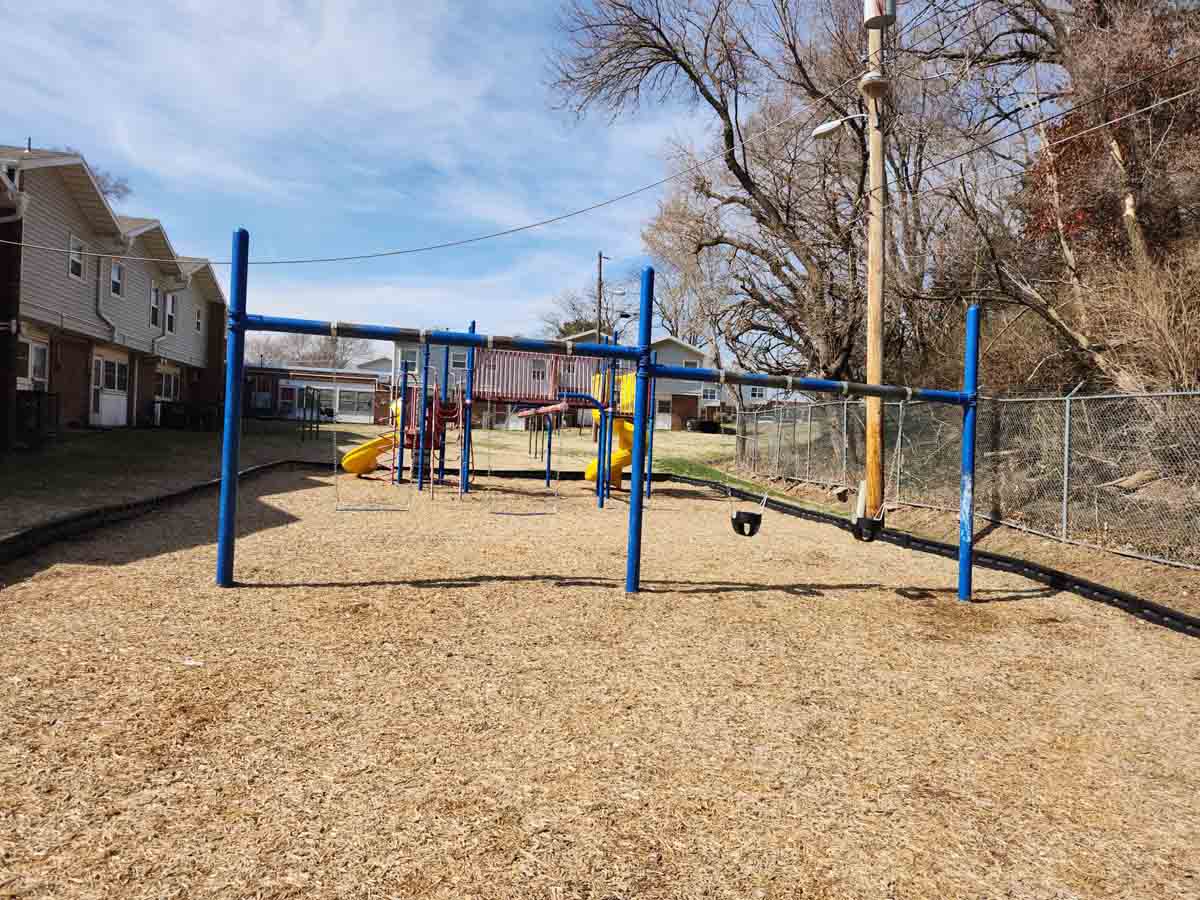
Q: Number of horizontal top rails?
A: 2